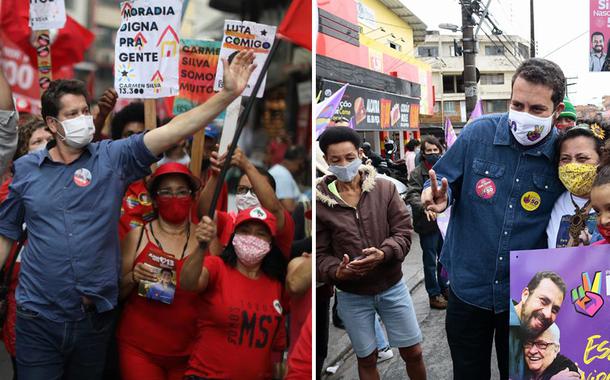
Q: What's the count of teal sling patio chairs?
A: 0